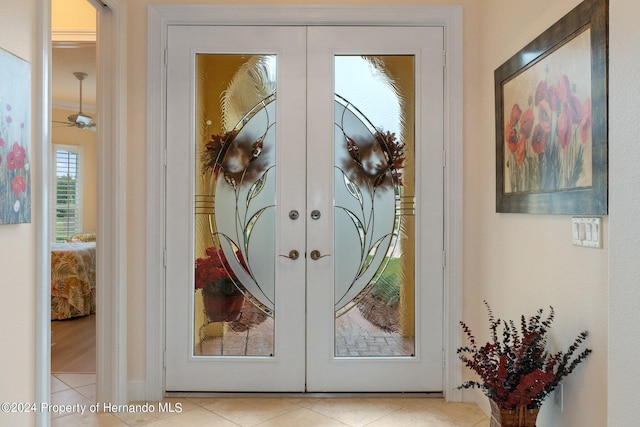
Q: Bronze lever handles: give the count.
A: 2